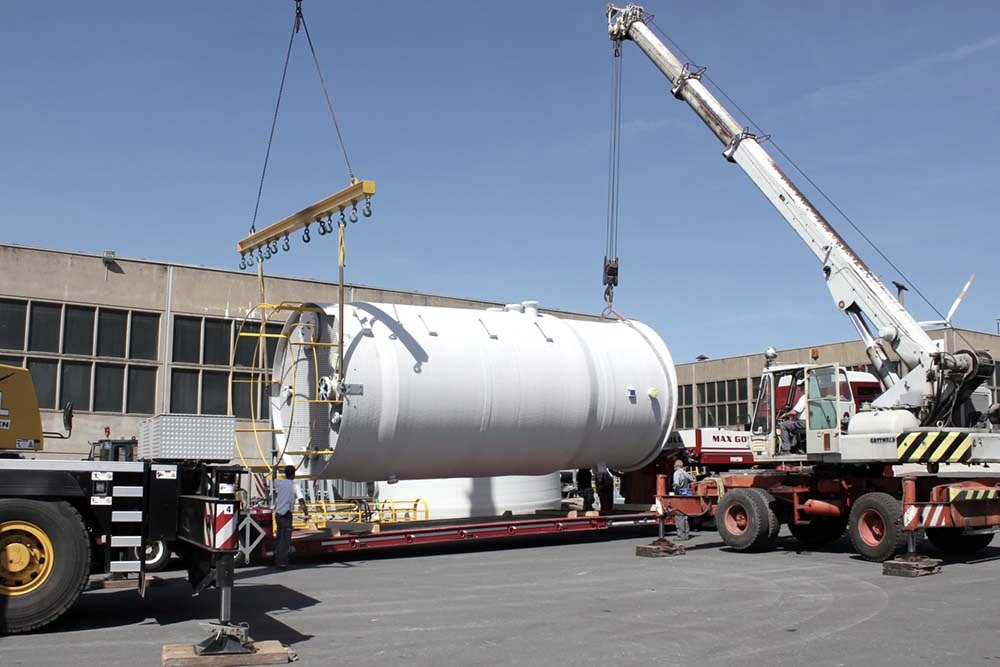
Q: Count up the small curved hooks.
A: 12